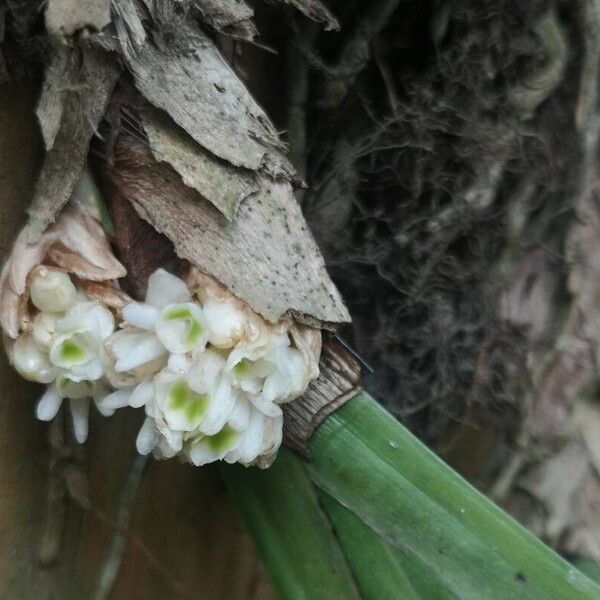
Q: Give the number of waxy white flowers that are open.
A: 6